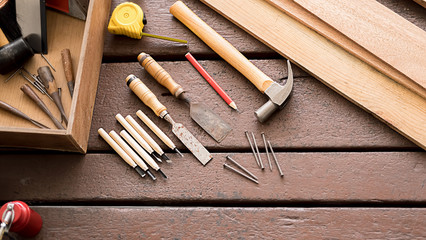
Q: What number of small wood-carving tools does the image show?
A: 6